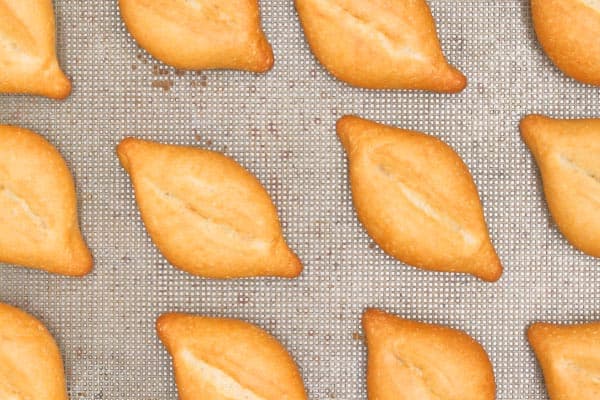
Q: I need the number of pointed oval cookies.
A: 12